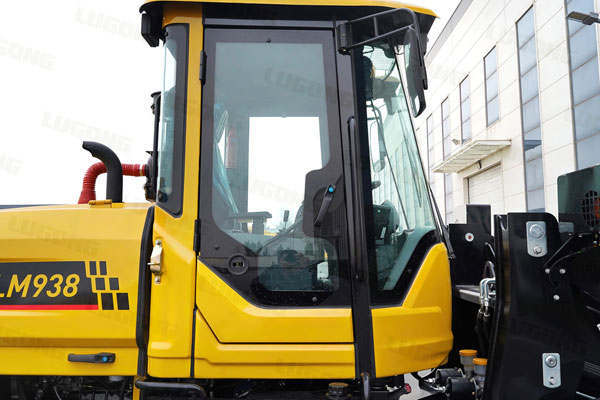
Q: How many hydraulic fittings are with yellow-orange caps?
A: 2